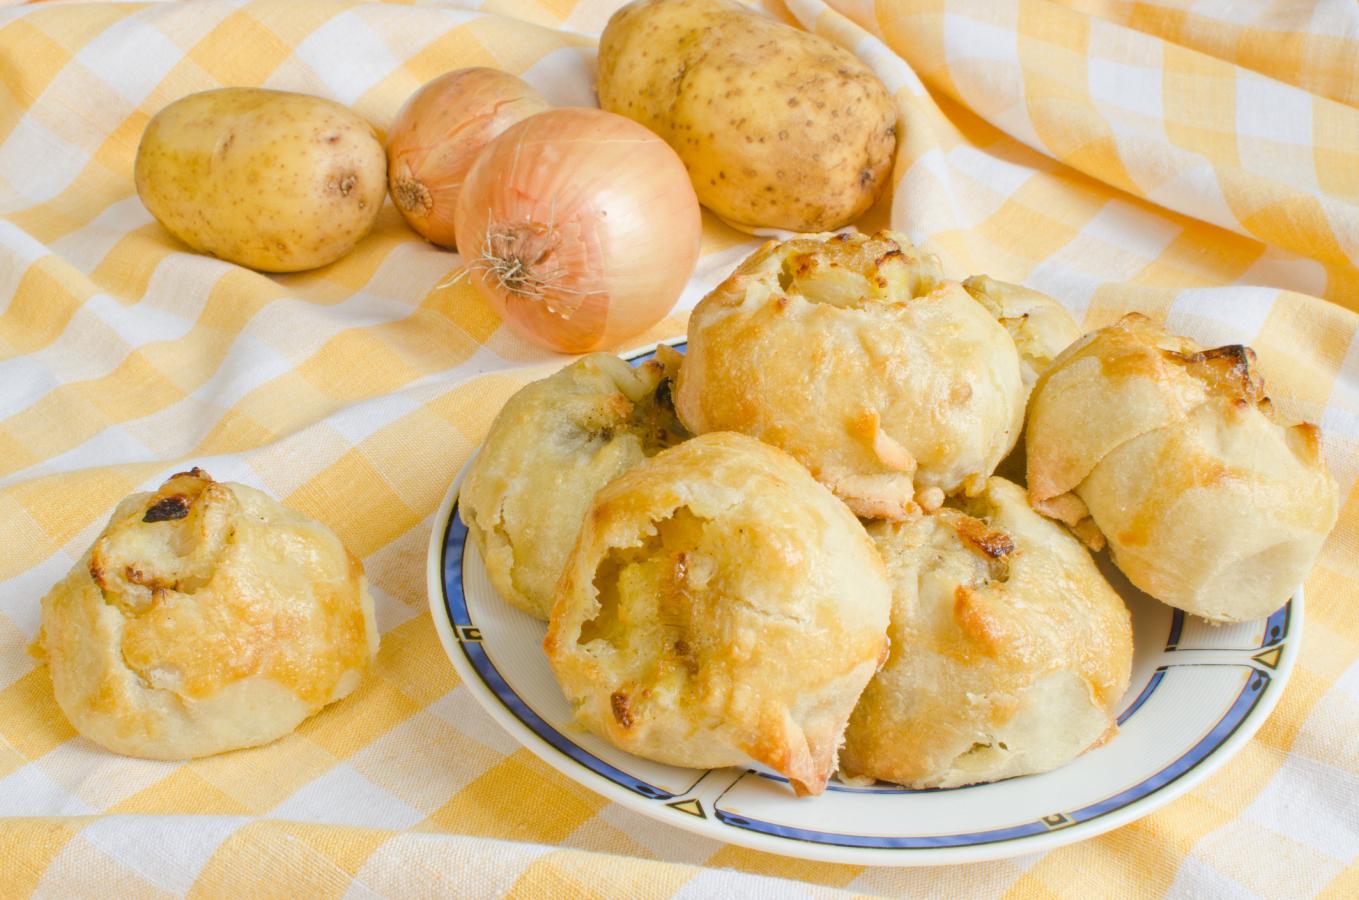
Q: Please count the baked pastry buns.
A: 7